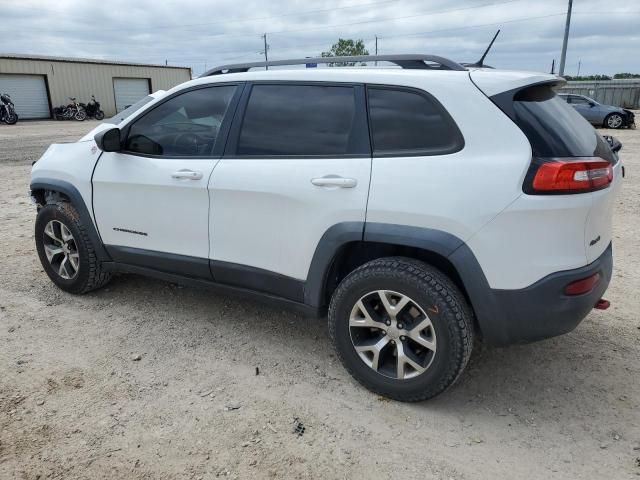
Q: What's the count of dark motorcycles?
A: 3